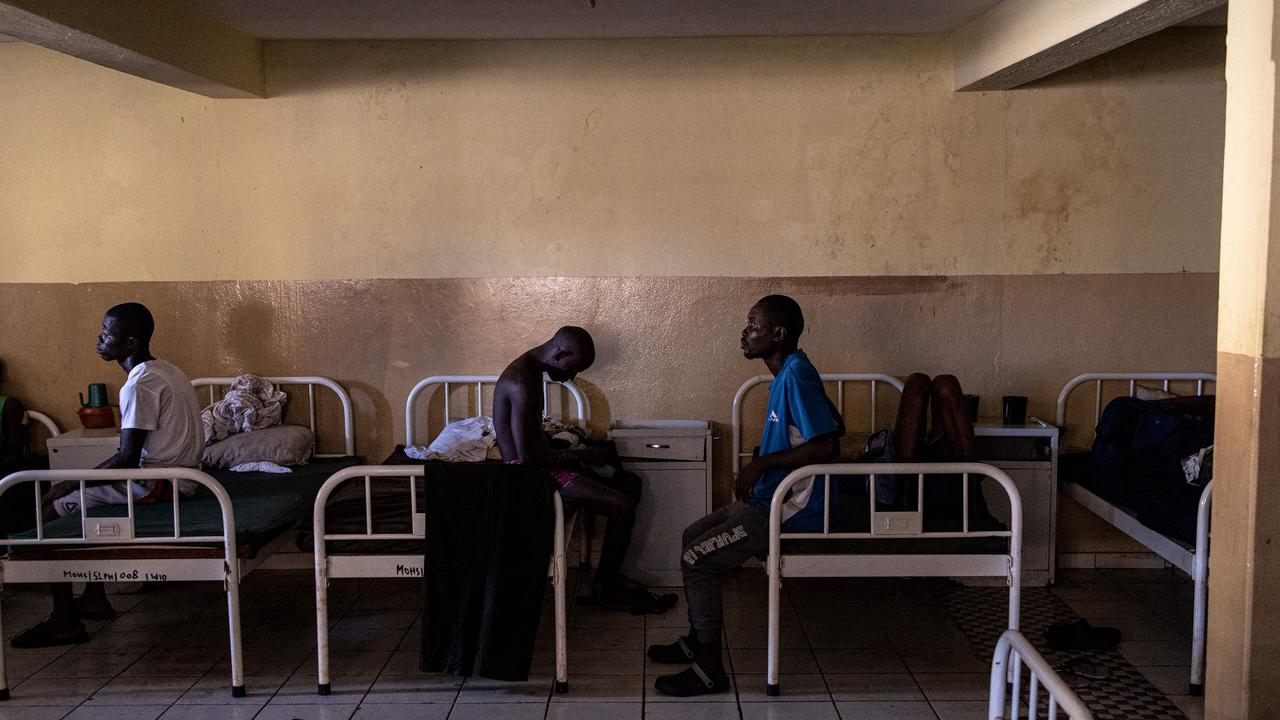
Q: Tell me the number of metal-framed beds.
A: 6